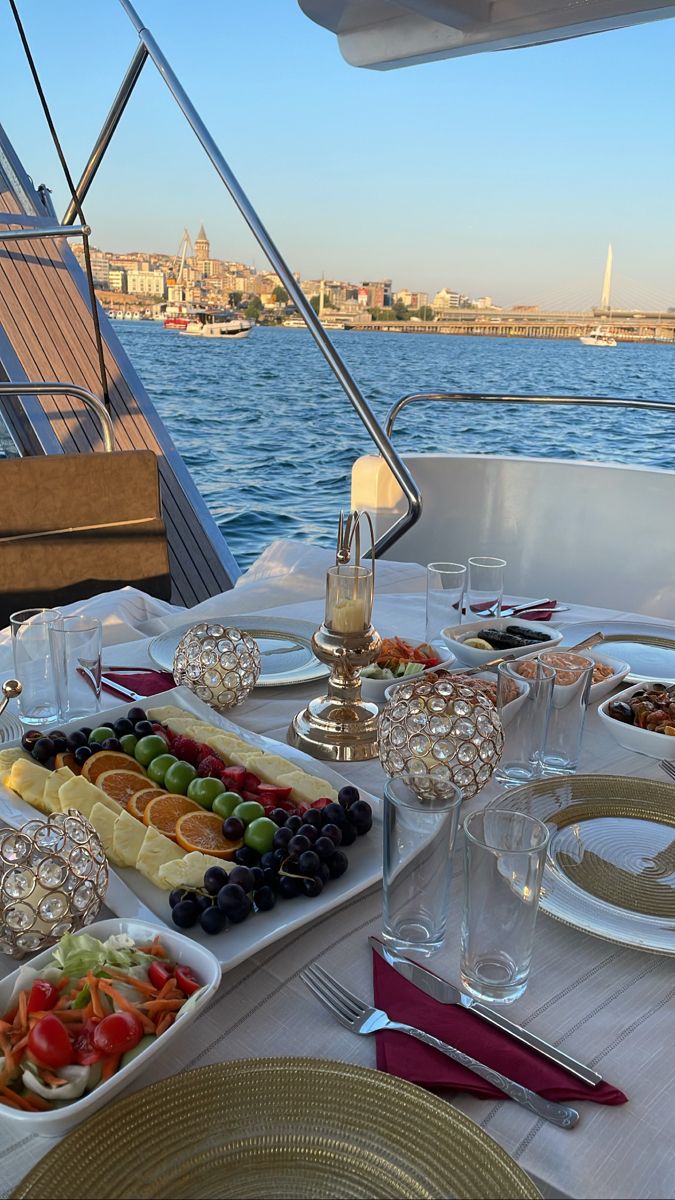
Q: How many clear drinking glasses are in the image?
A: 8